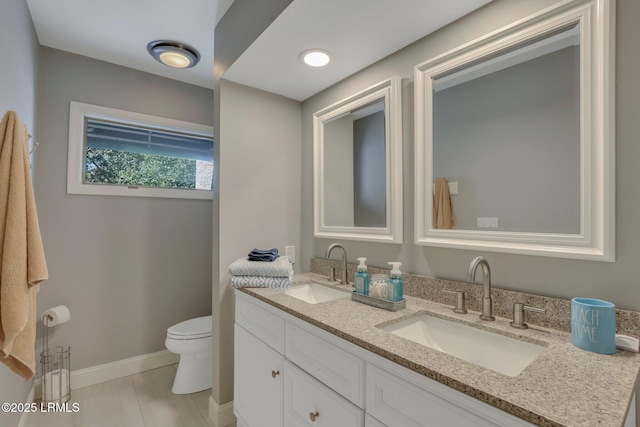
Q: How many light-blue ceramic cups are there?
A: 1